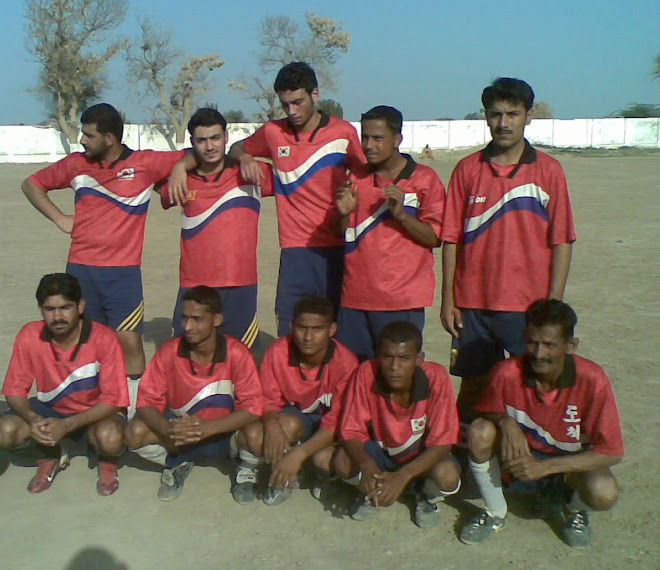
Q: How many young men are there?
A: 10